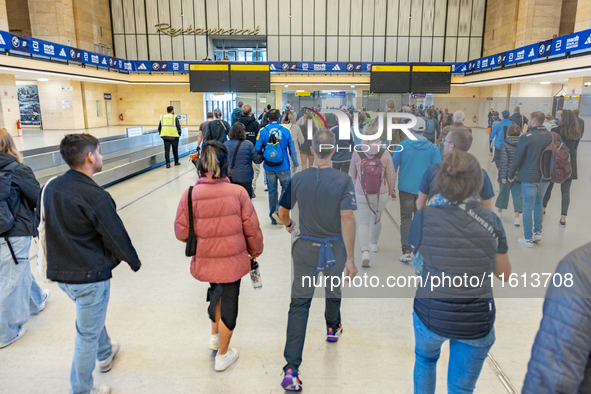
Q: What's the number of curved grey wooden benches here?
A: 0